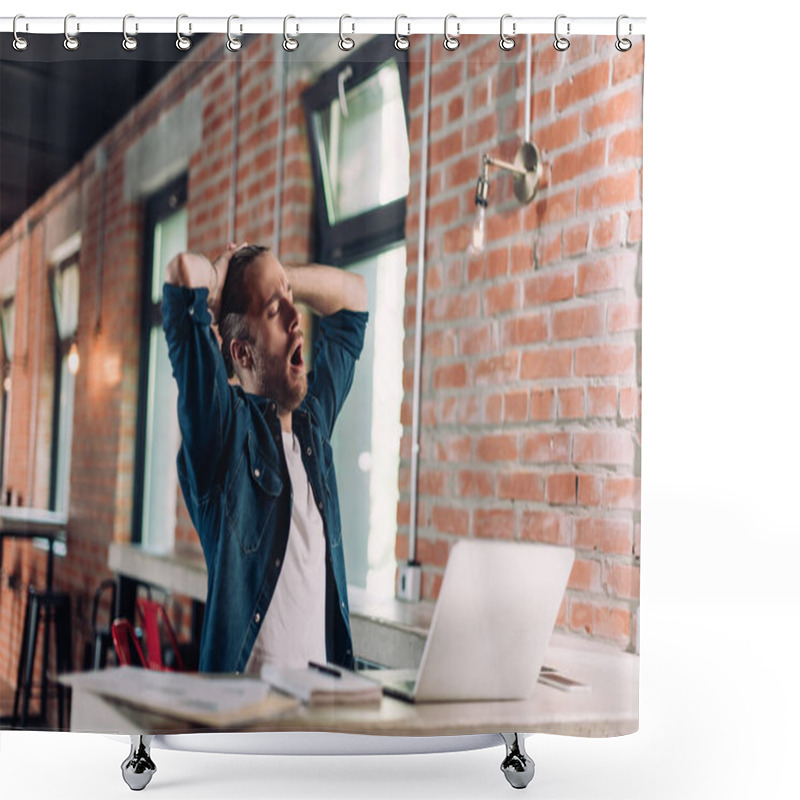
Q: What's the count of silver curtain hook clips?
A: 12